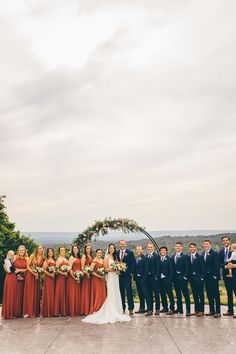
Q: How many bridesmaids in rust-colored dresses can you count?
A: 7